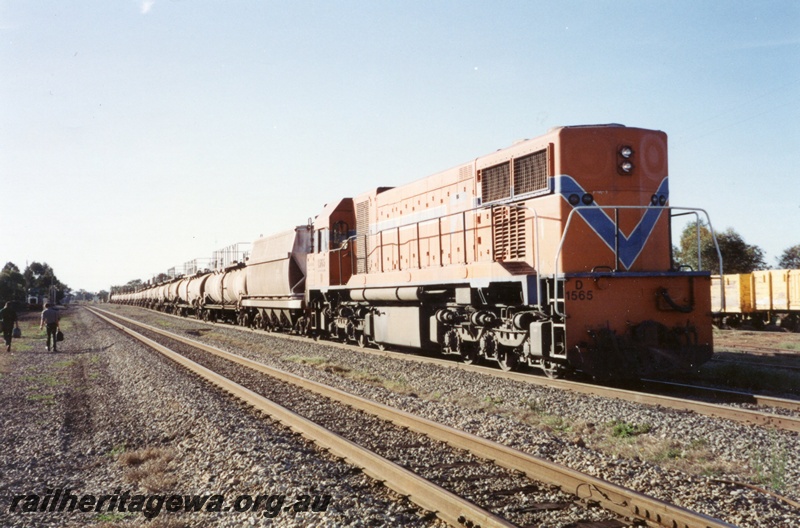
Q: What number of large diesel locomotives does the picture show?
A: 1